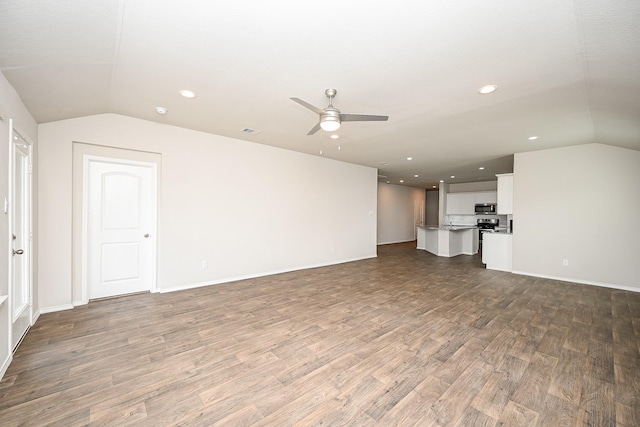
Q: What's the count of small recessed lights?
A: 11